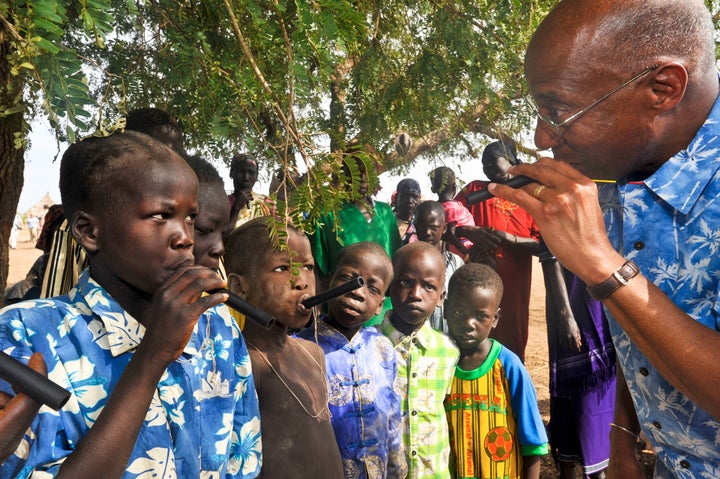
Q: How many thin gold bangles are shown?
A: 1